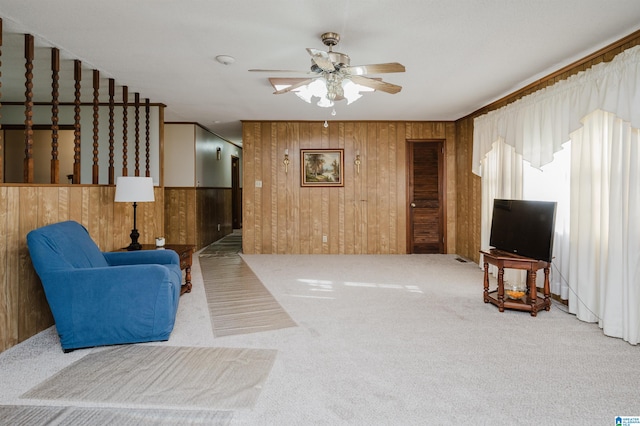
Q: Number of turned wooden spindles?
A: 9